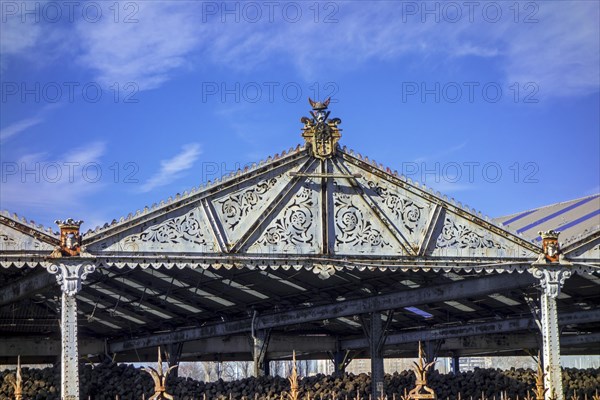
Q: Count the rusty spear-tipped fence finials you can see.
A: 5